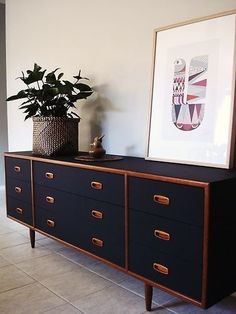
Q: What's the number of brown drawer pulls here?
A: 12